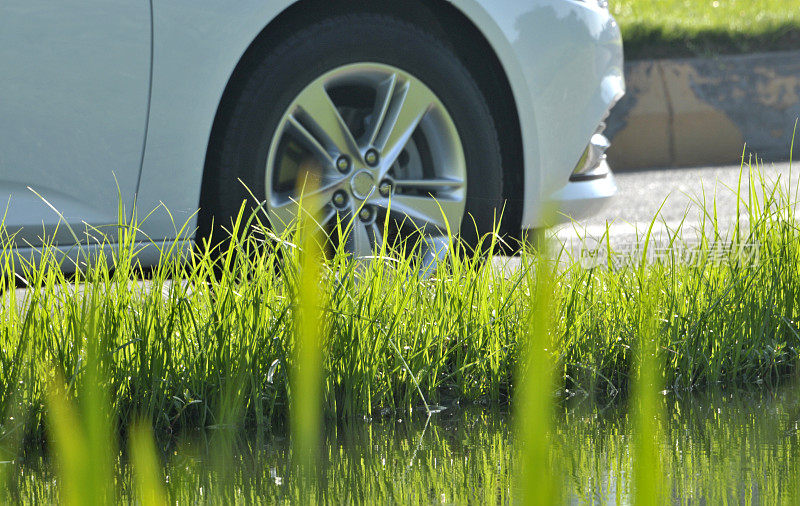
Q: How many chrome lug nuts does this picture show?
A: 5